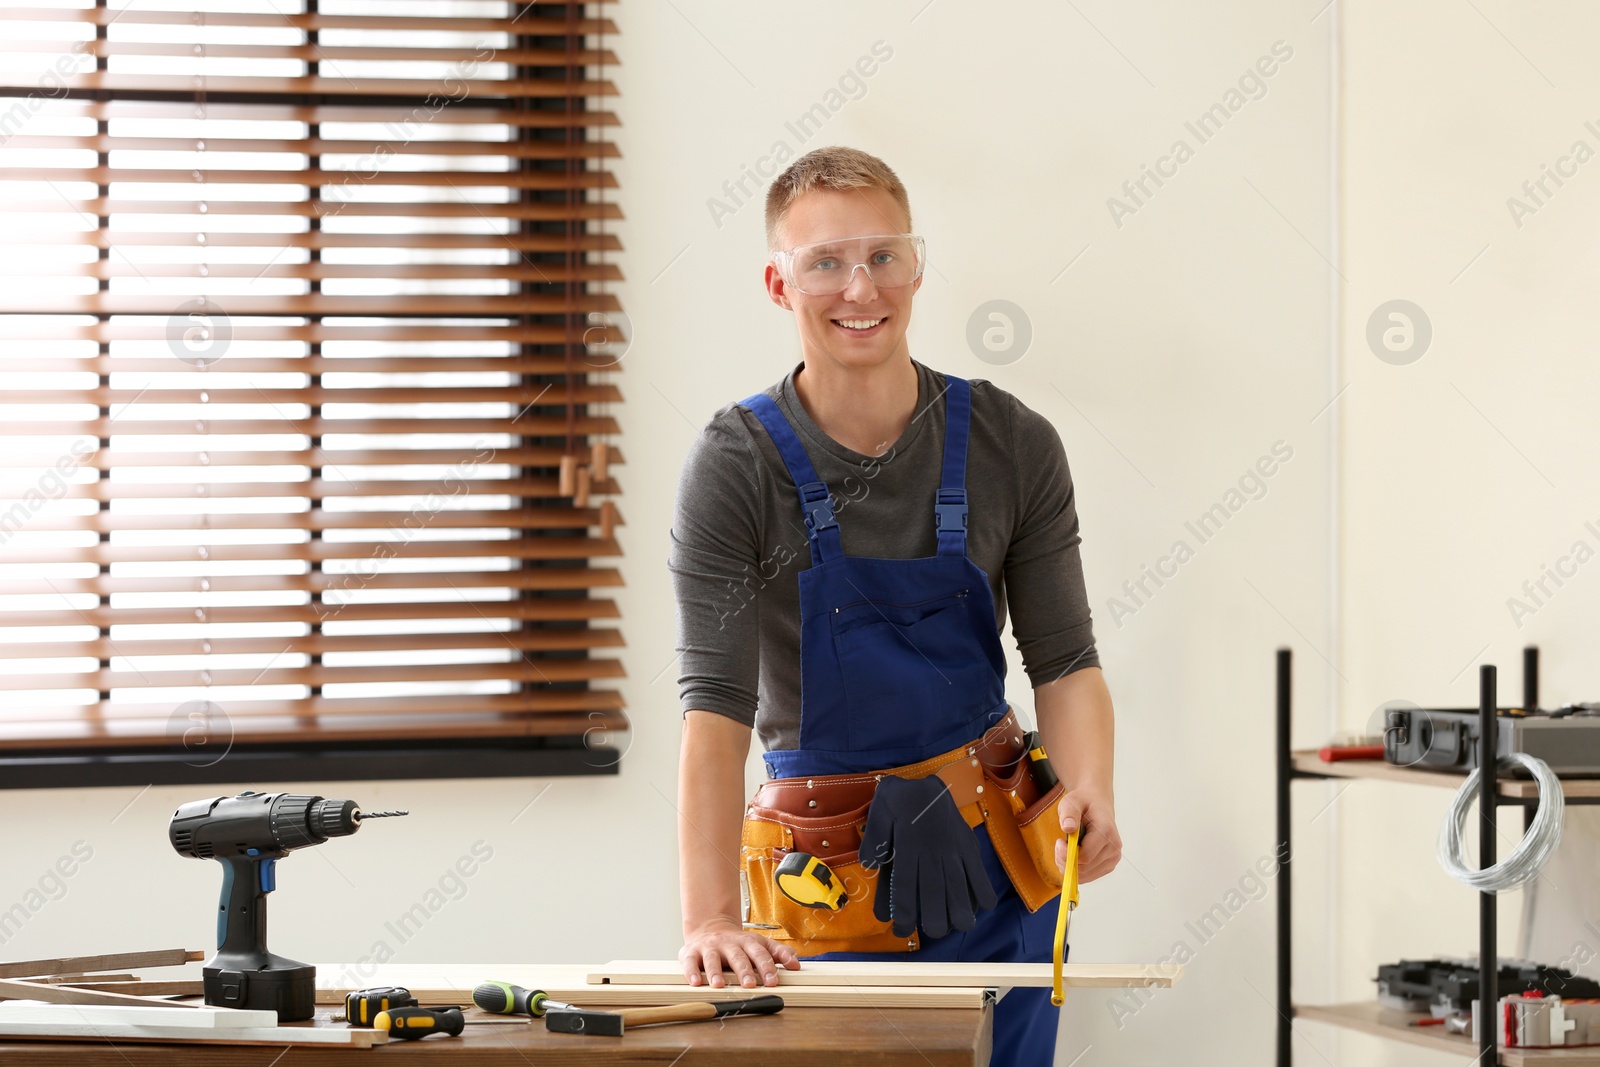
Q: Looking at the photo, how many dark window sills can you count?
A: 1